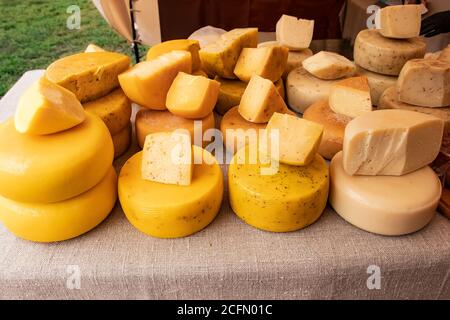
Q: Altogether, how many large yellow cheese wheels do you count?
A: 4